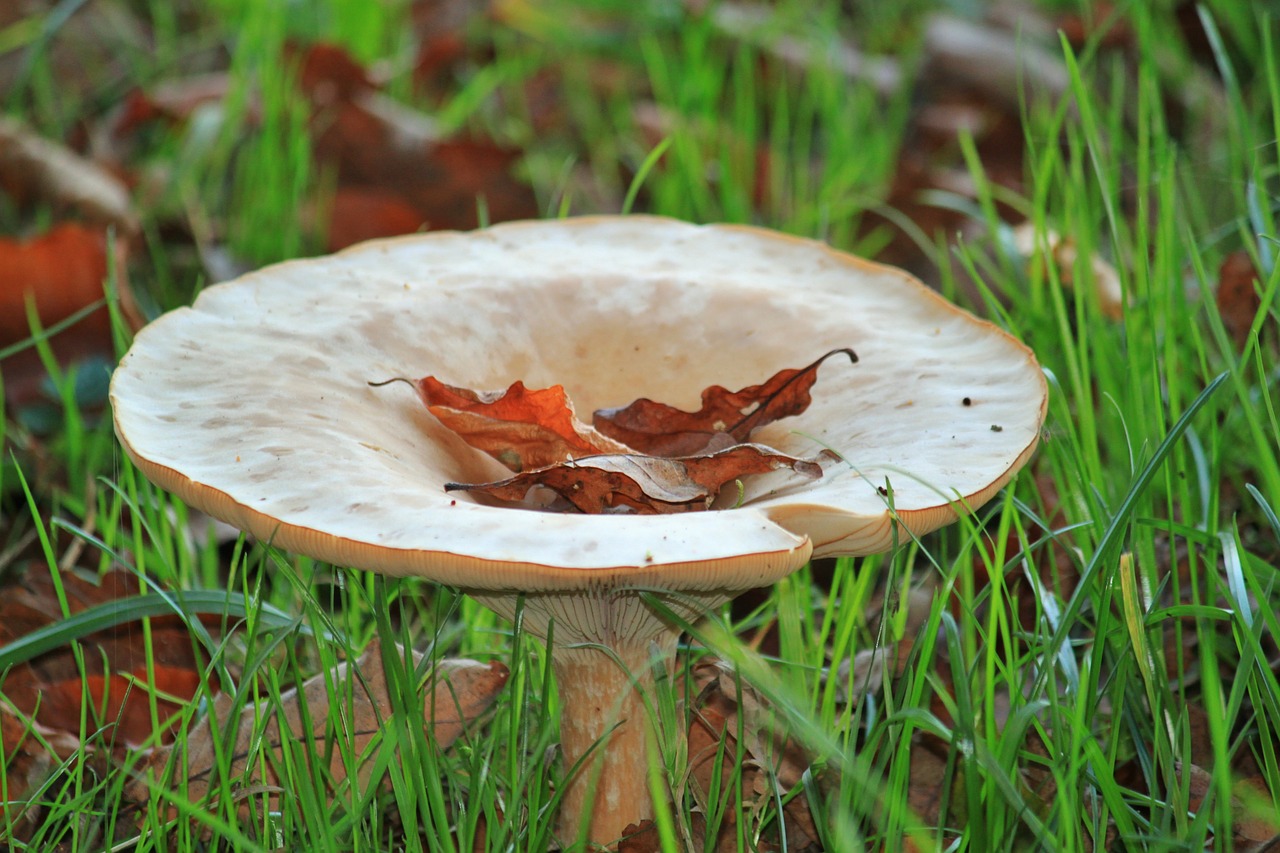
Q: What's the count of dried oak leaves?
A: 3